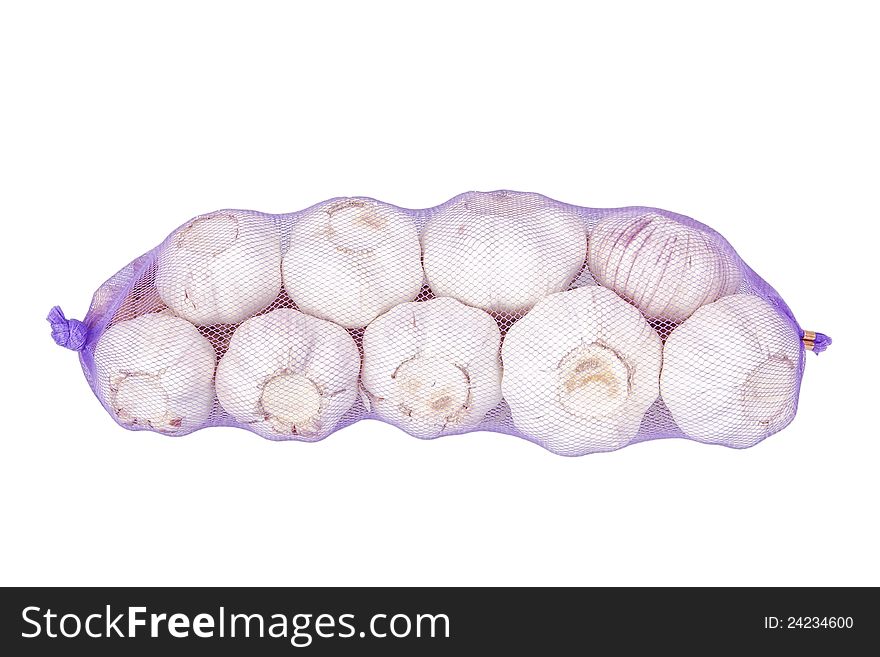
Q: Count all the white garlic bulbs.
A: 9